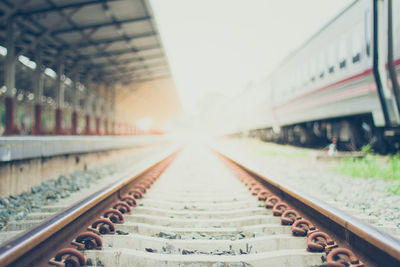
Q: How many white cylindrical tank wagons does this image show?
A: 0